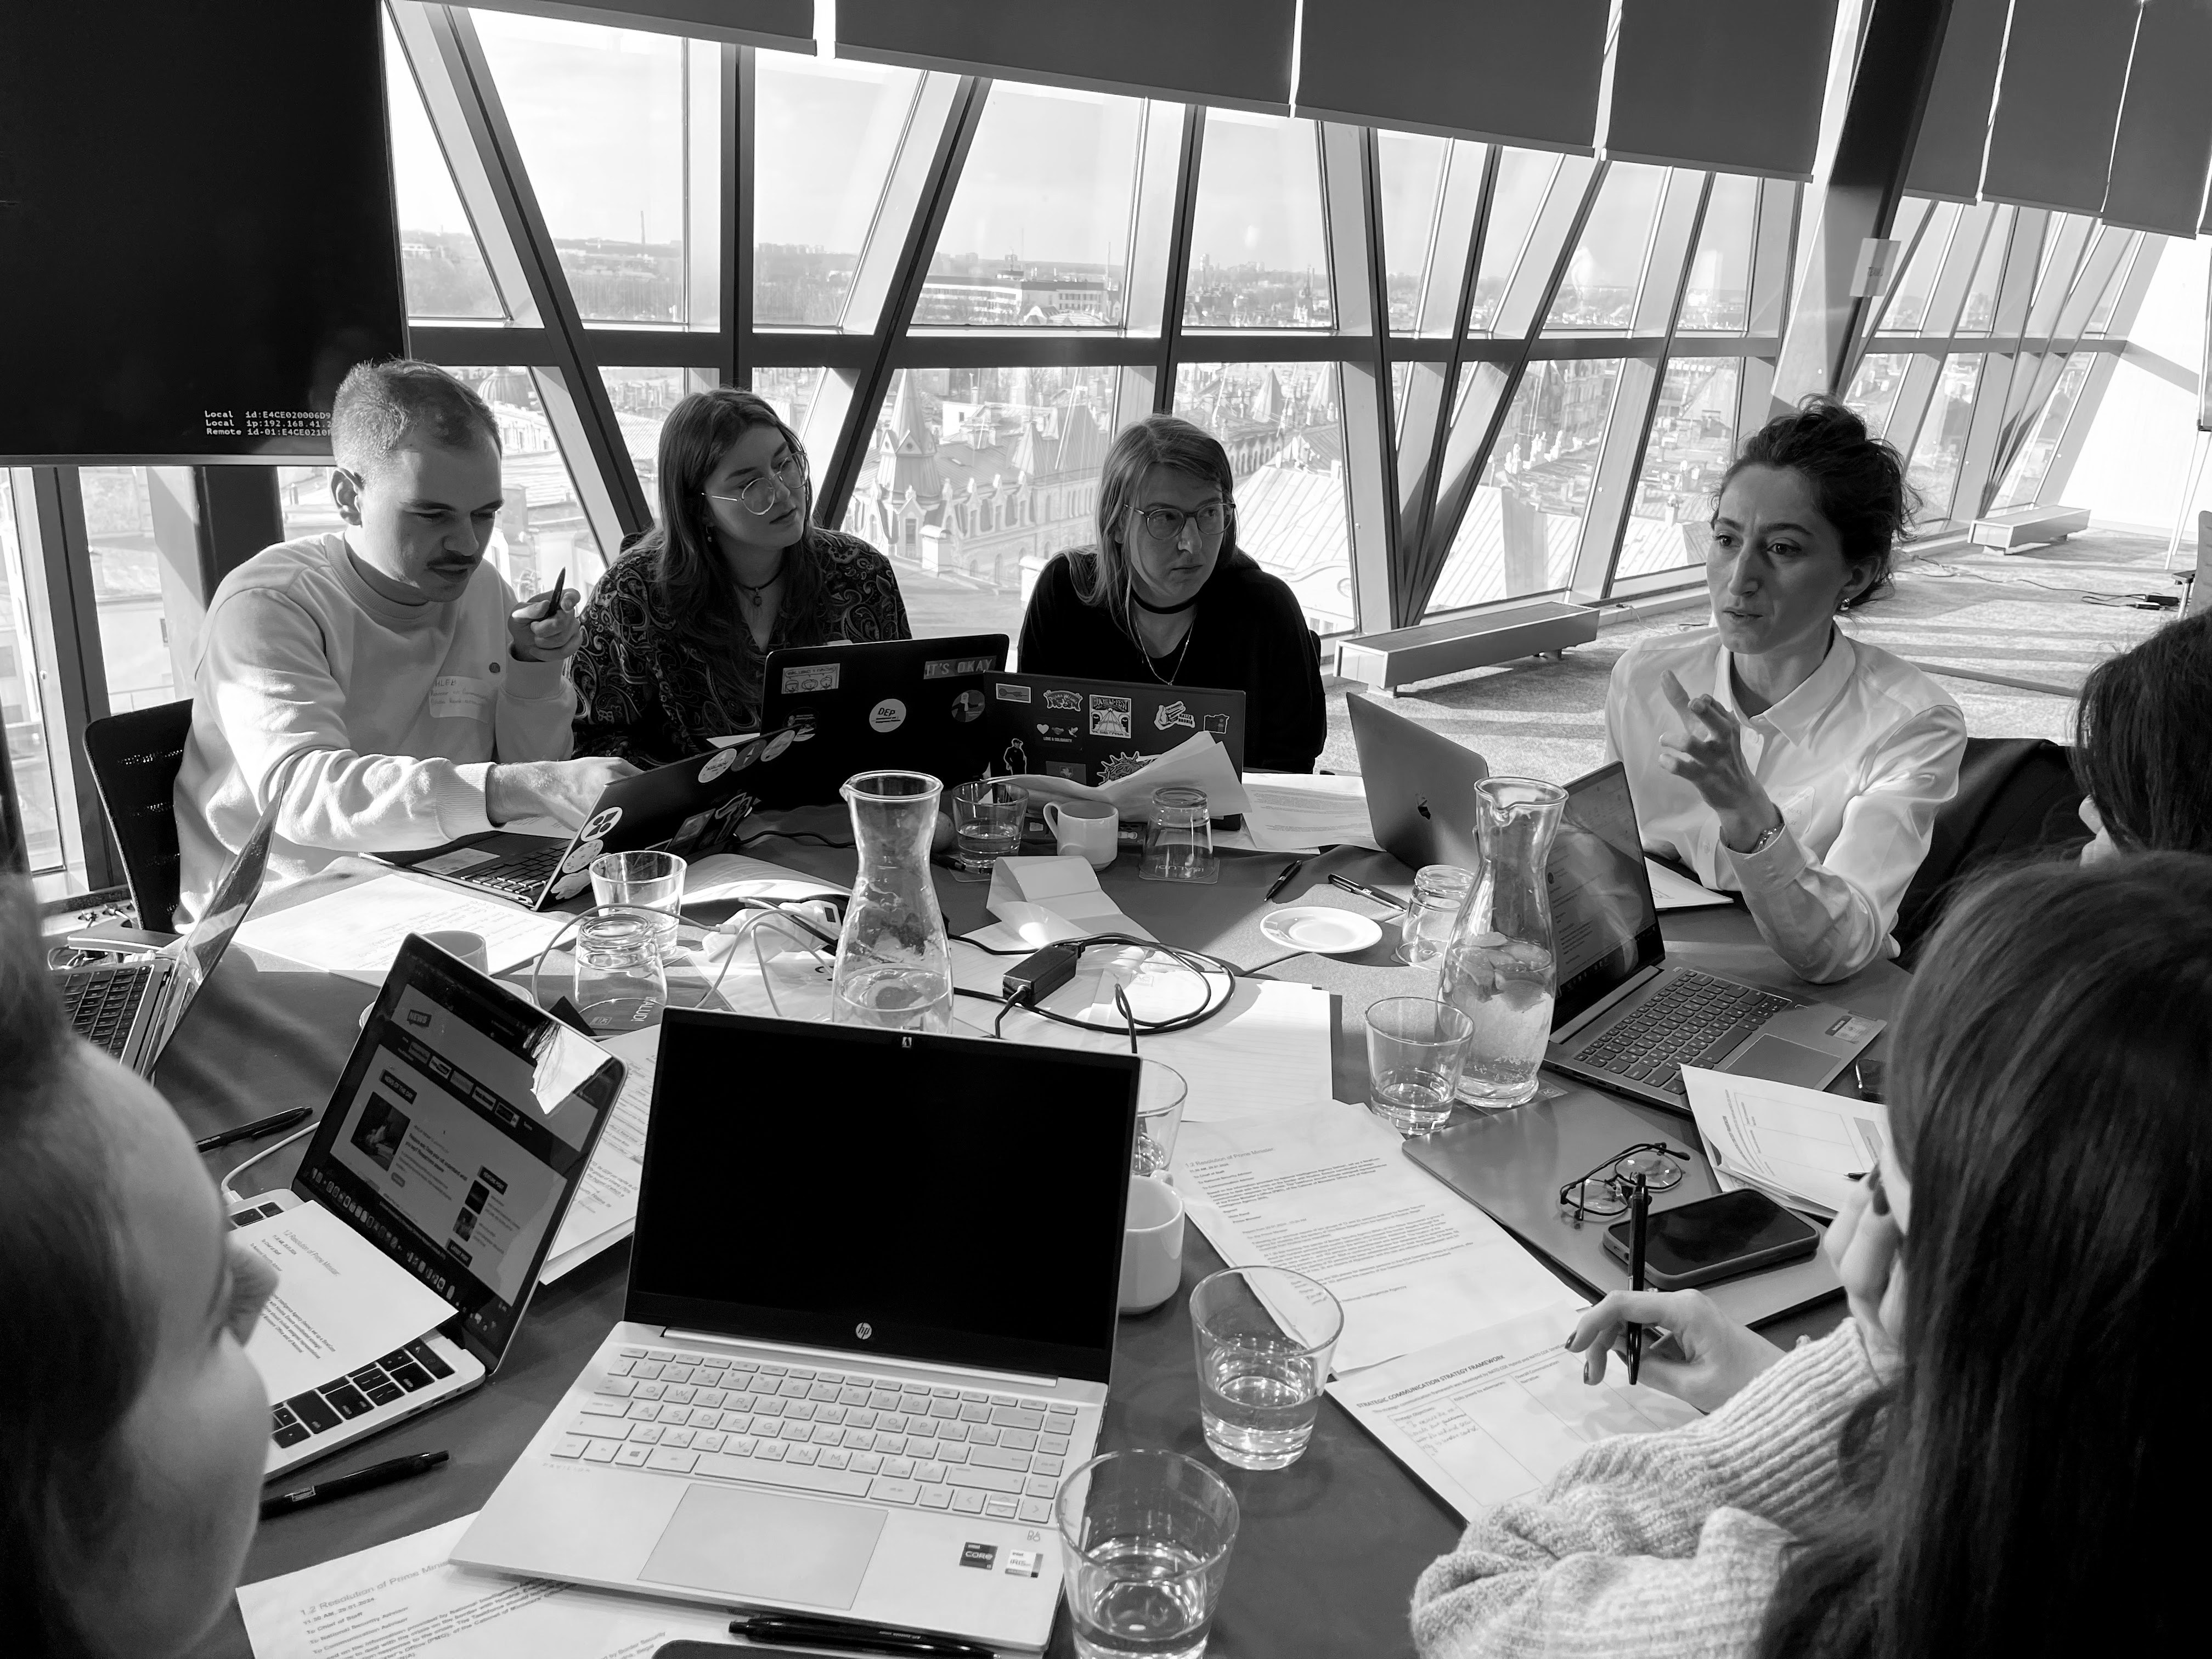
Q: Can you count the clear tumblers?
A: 9